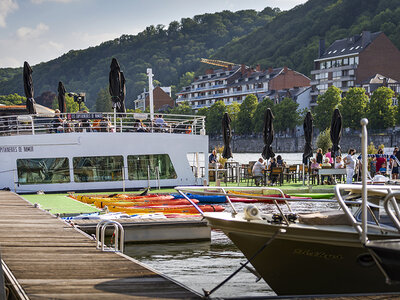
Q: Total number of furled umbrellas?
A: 8